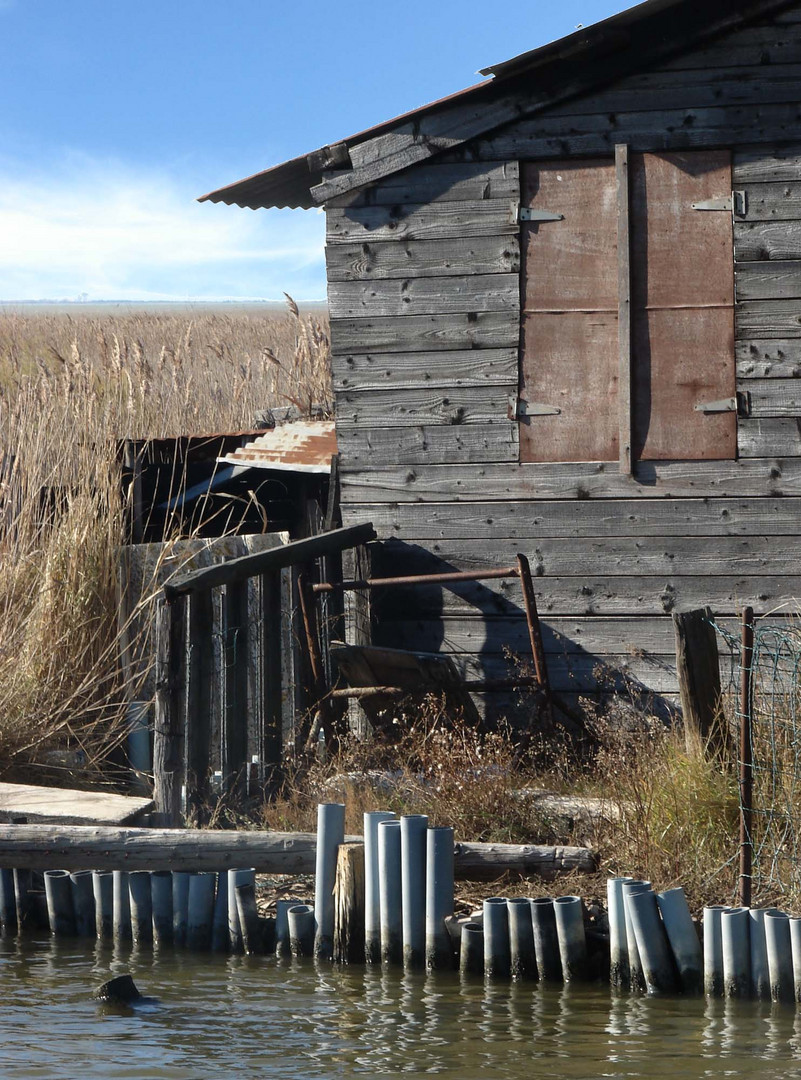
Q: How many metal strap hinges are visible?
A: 4